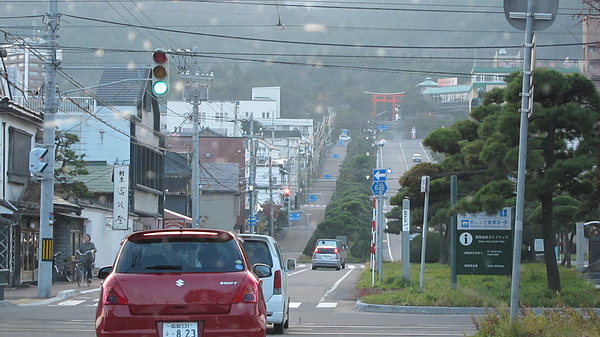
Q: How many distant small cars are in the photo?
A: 2